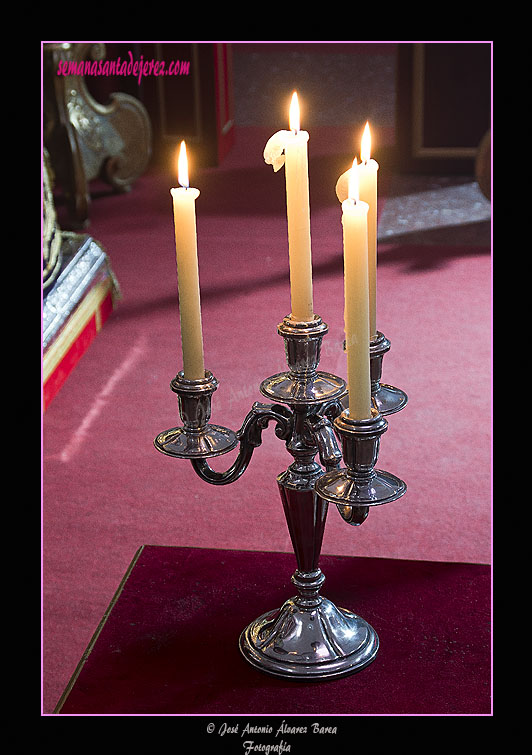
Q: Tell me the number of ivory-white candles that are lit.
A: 4